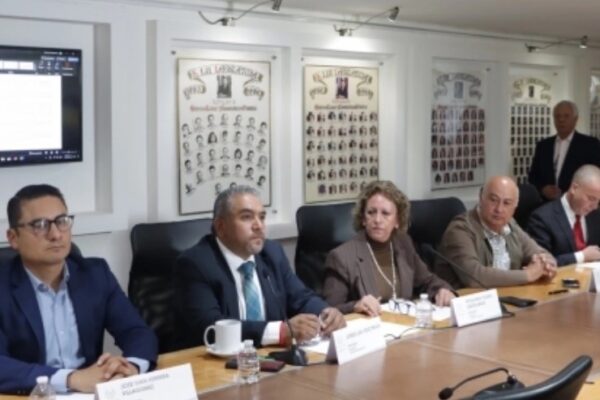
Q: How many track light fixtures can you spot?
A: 3